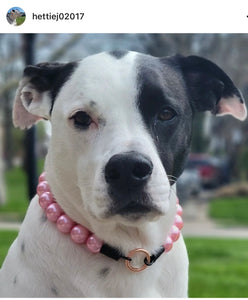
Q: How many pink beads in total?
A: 12